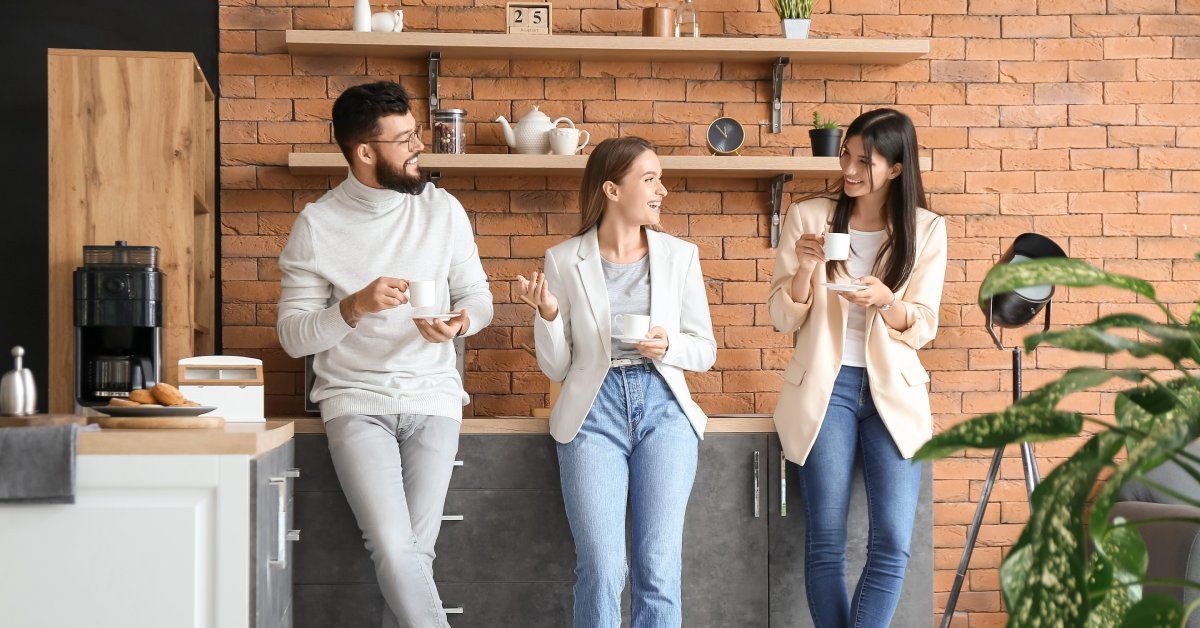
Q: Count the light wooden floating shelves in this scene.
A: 2